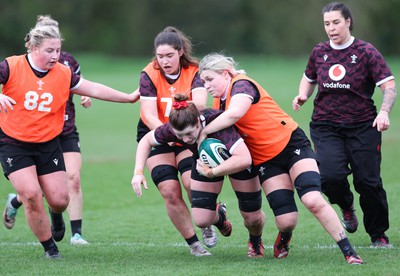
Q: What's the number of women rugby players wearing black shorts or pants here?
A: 6